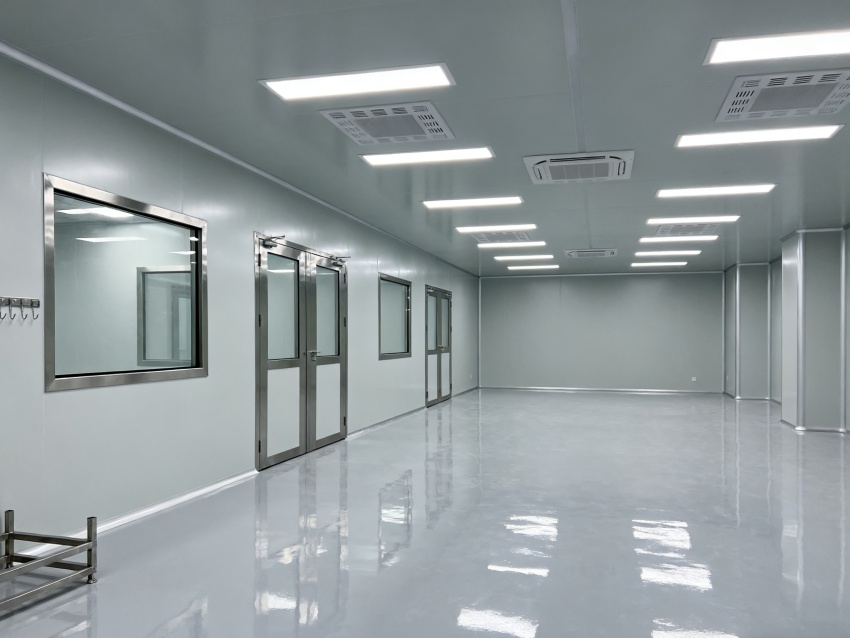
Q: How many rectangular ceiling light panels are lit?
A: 14